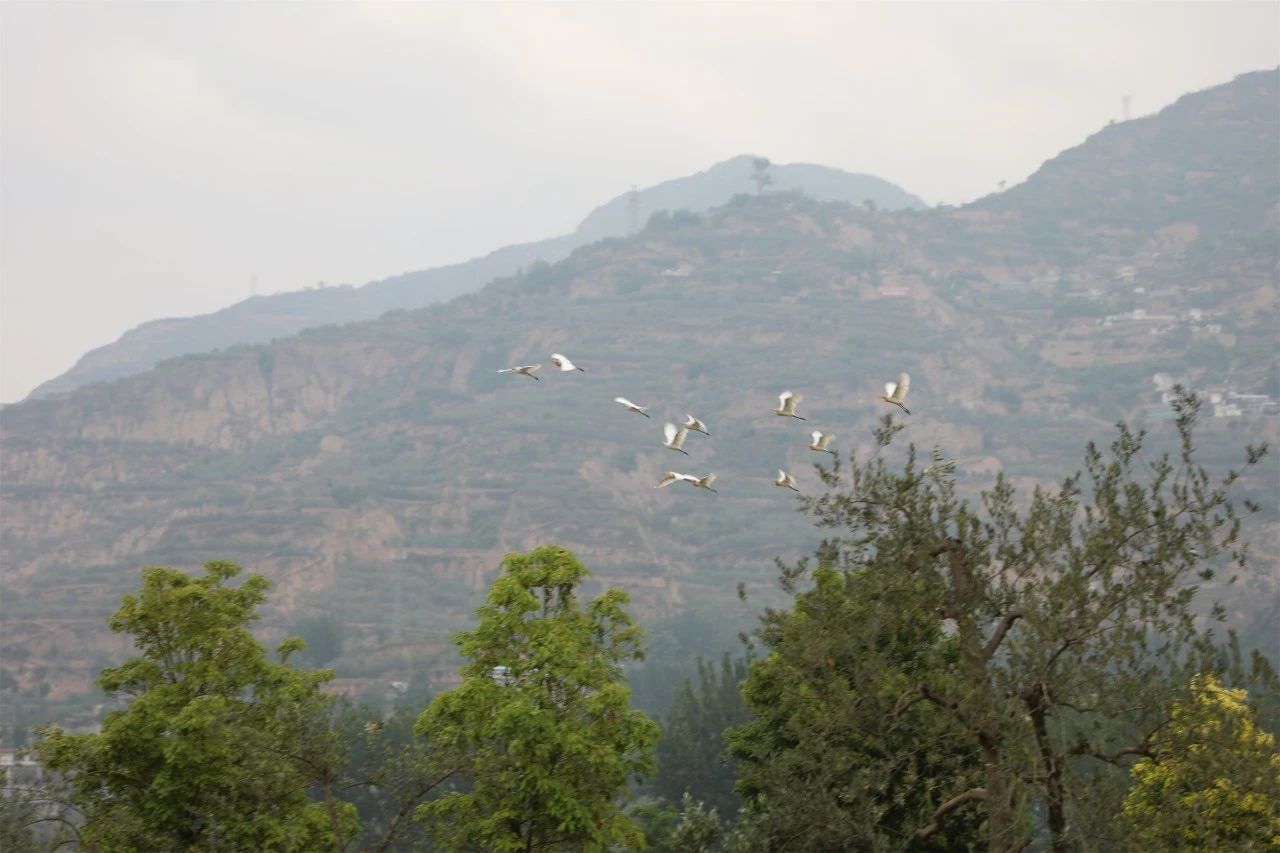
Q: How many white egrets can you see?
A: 11